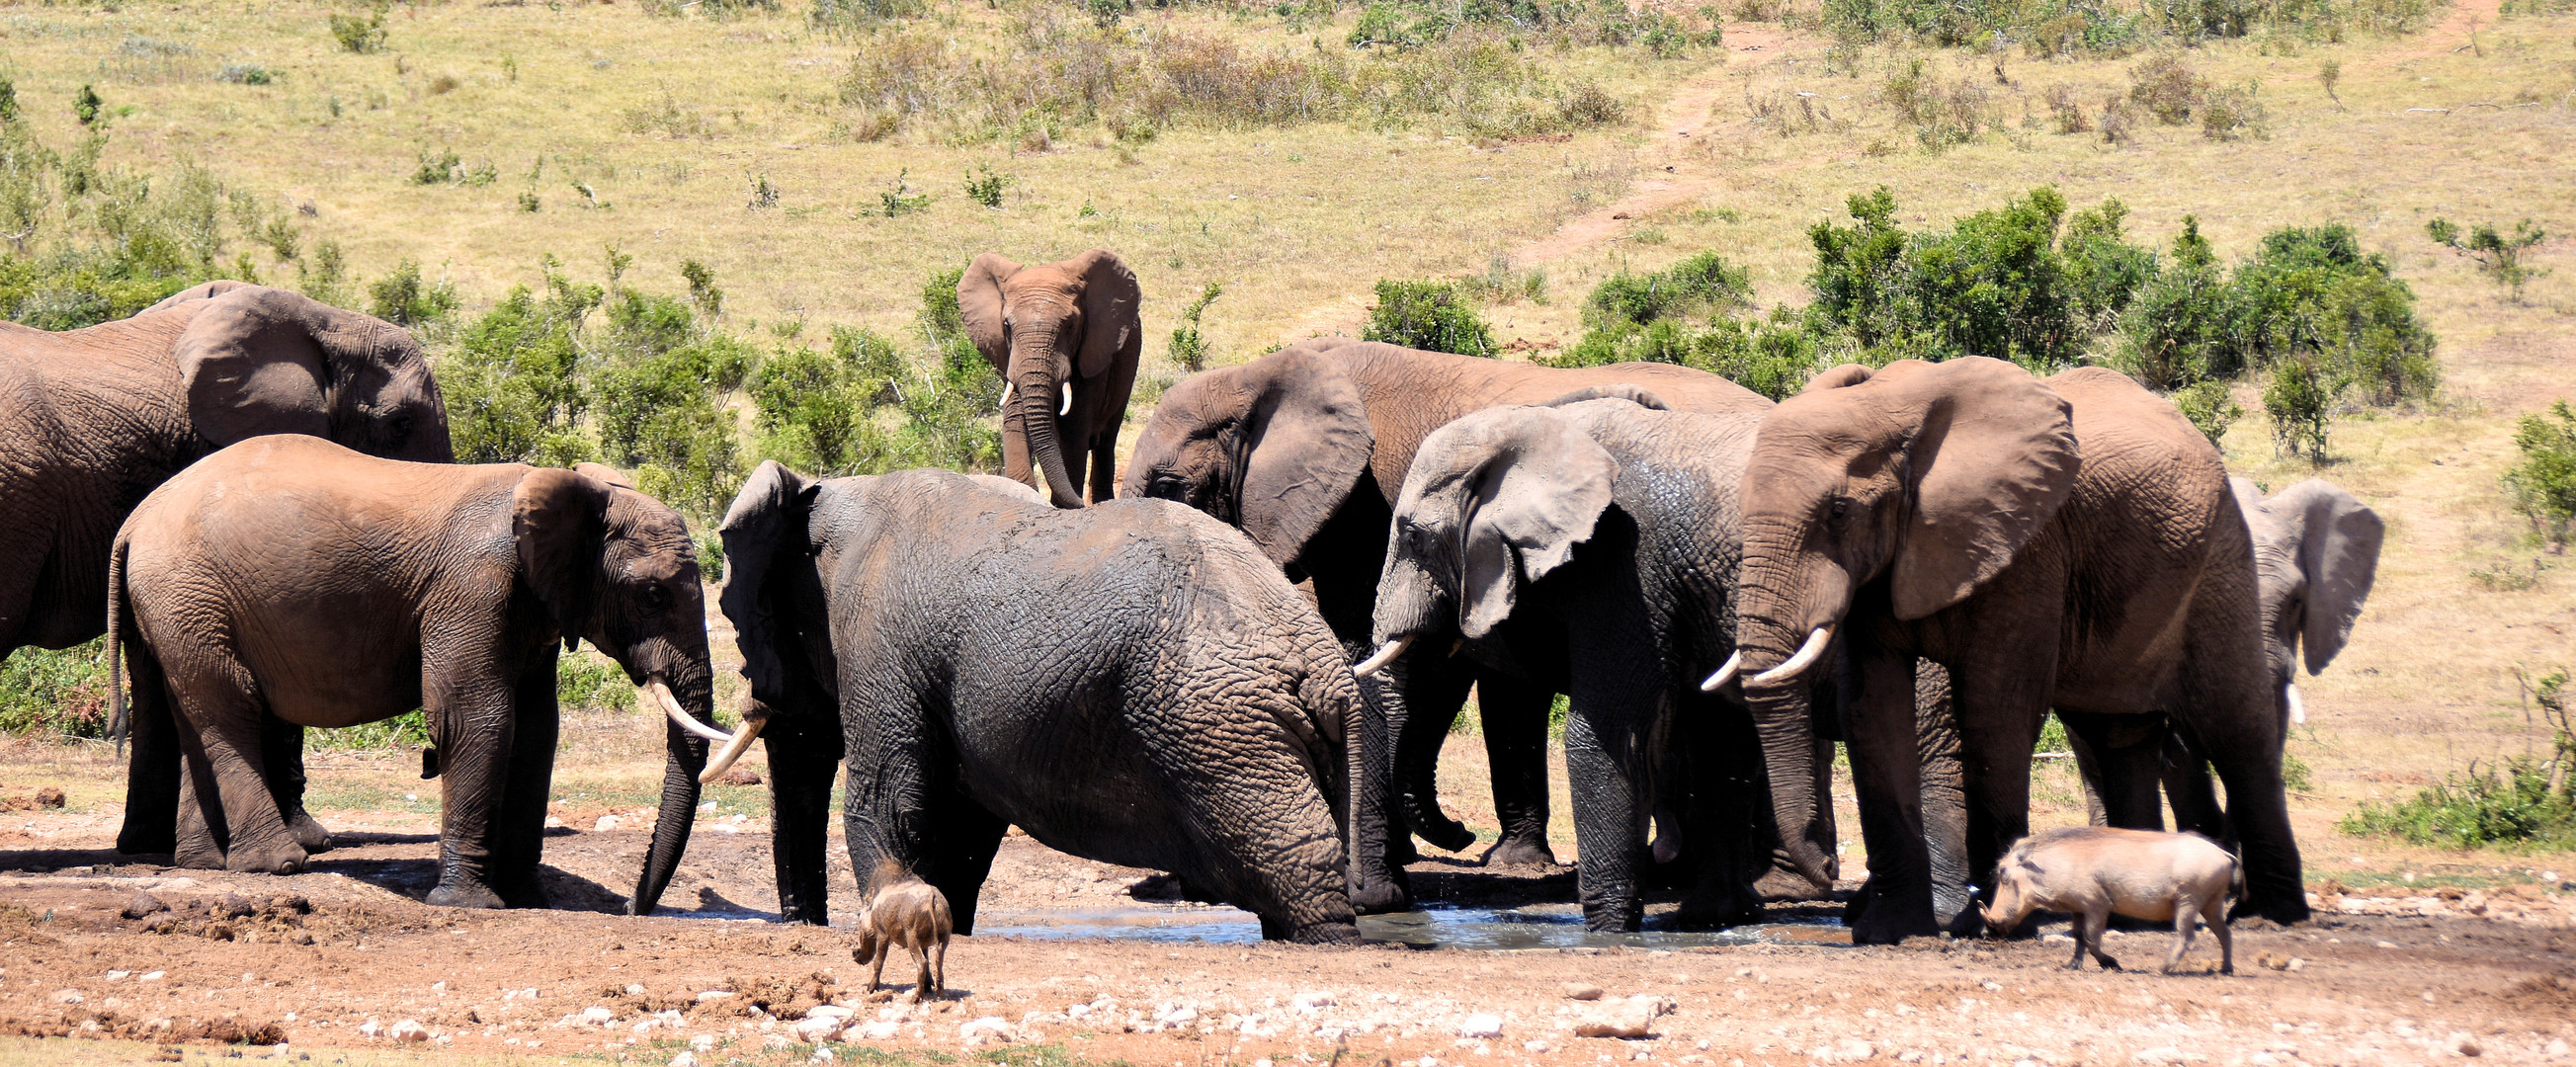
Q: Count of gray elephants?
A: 3